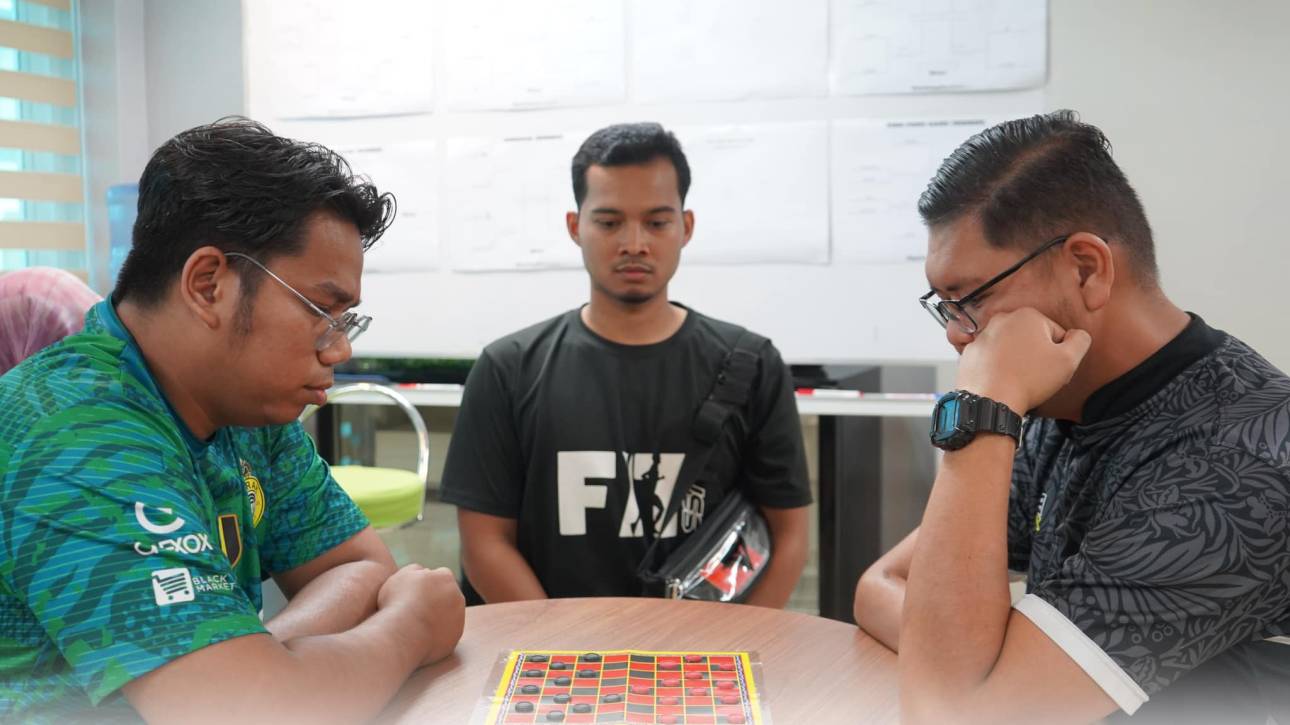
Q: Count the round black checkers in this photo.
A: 12